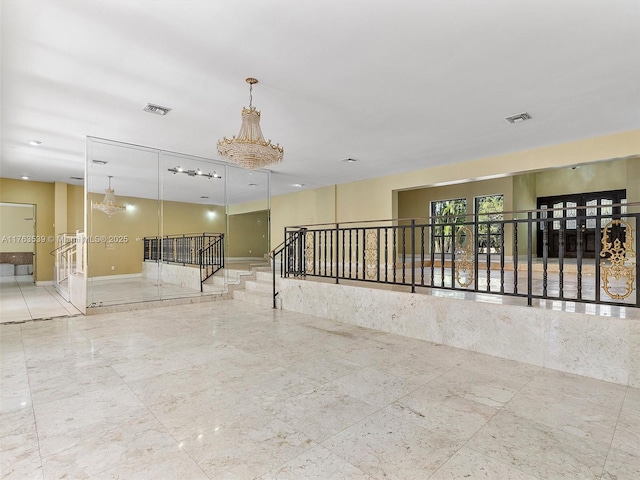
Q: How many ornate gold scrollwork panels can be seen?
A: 4